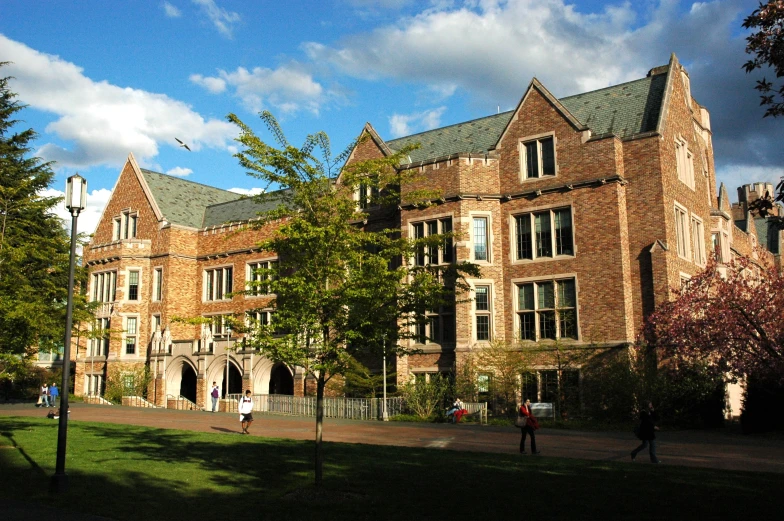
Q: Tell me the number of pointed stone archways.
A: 3